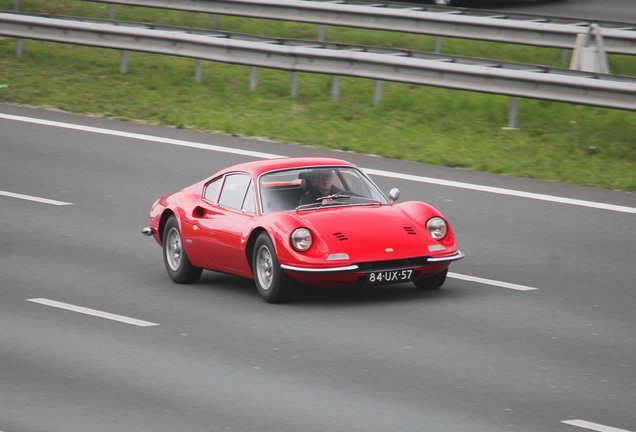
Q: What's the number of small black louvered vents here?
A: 6